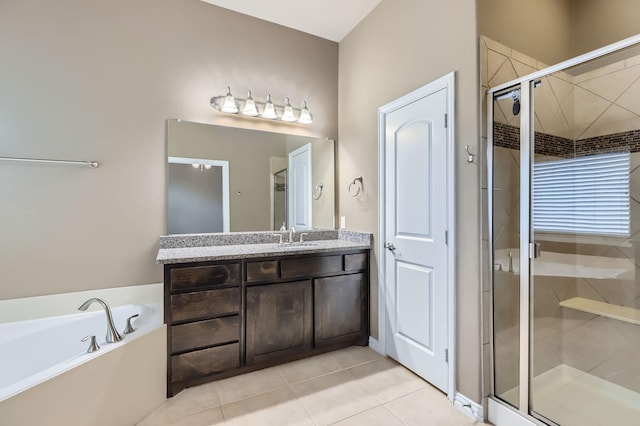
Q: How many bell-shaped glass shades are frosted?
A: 5